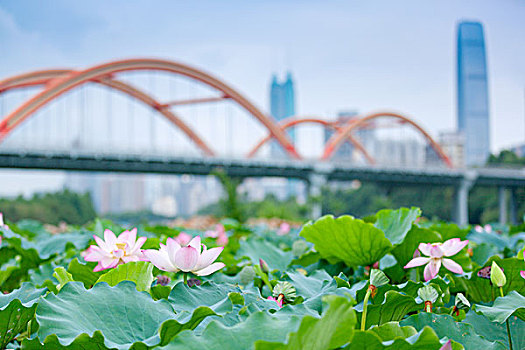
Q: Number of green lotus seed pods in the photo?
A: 4